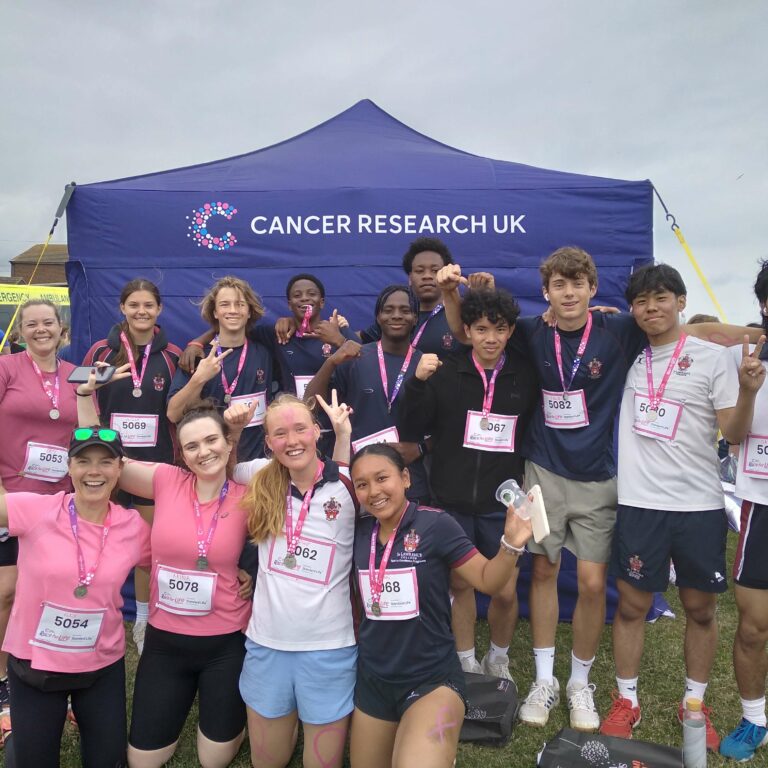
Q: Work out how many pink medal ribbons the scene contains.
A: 13